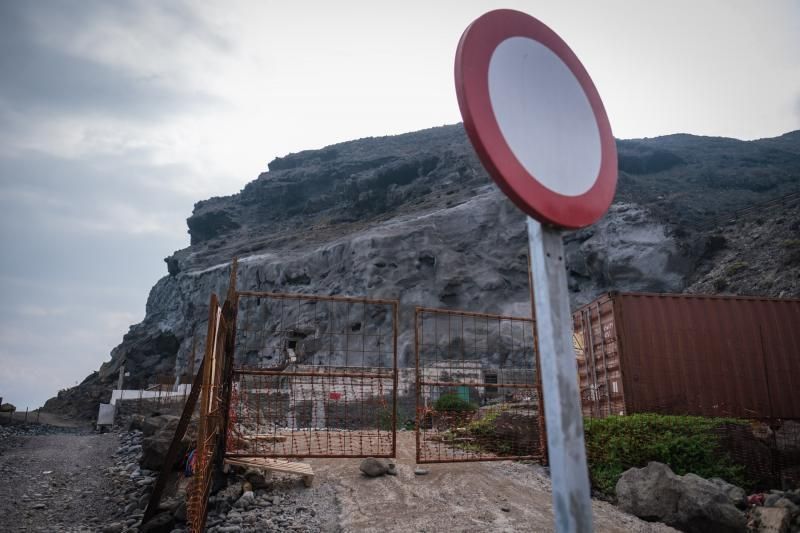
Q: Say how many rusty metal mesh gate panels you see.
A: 2